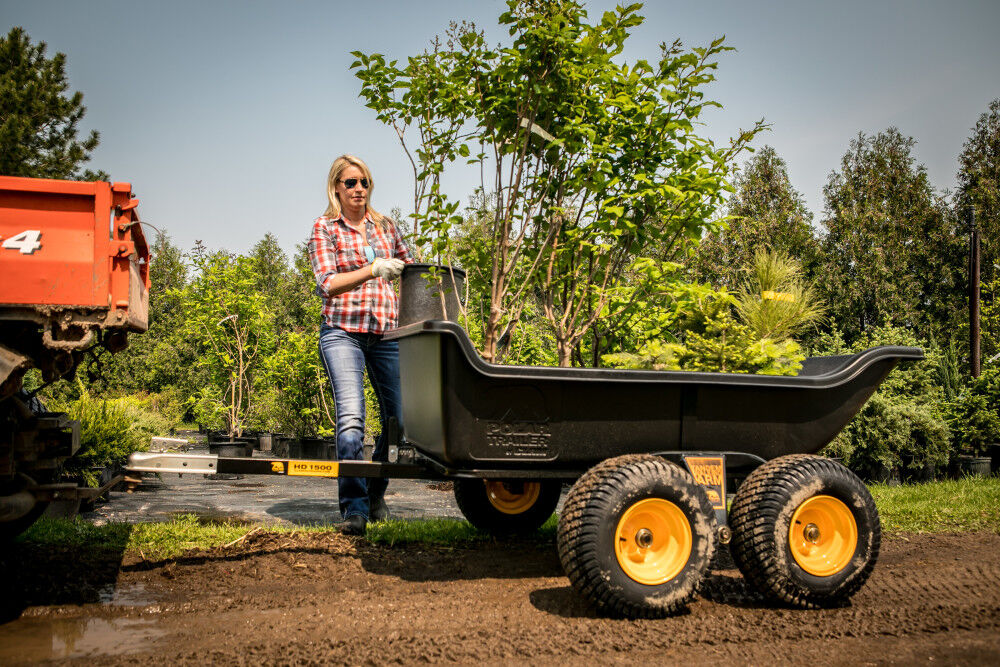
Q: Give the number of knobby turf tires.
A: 3